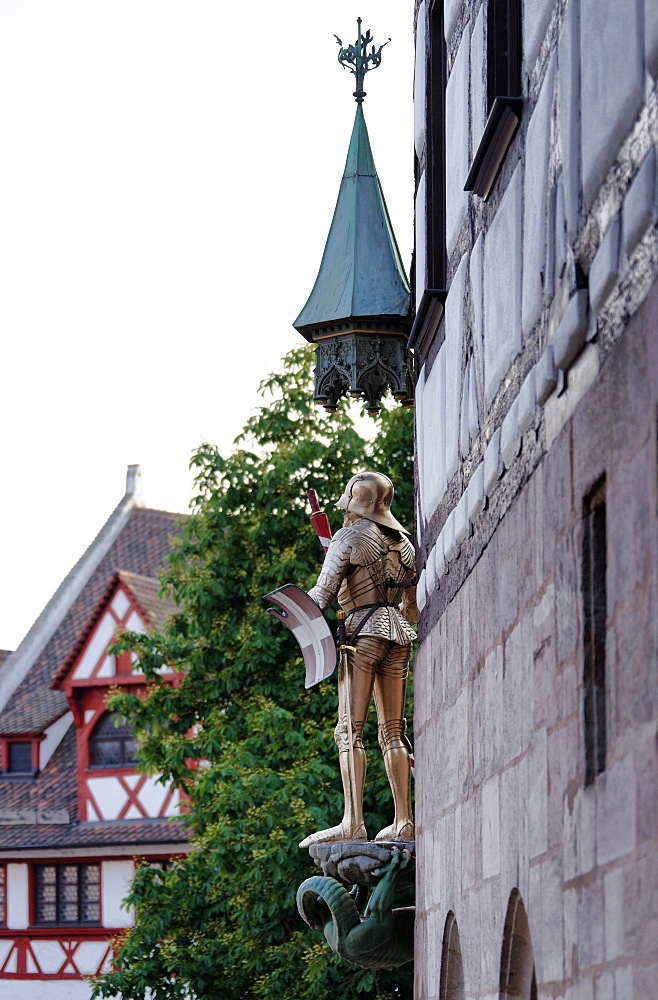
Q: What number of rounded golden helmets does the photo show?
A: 1